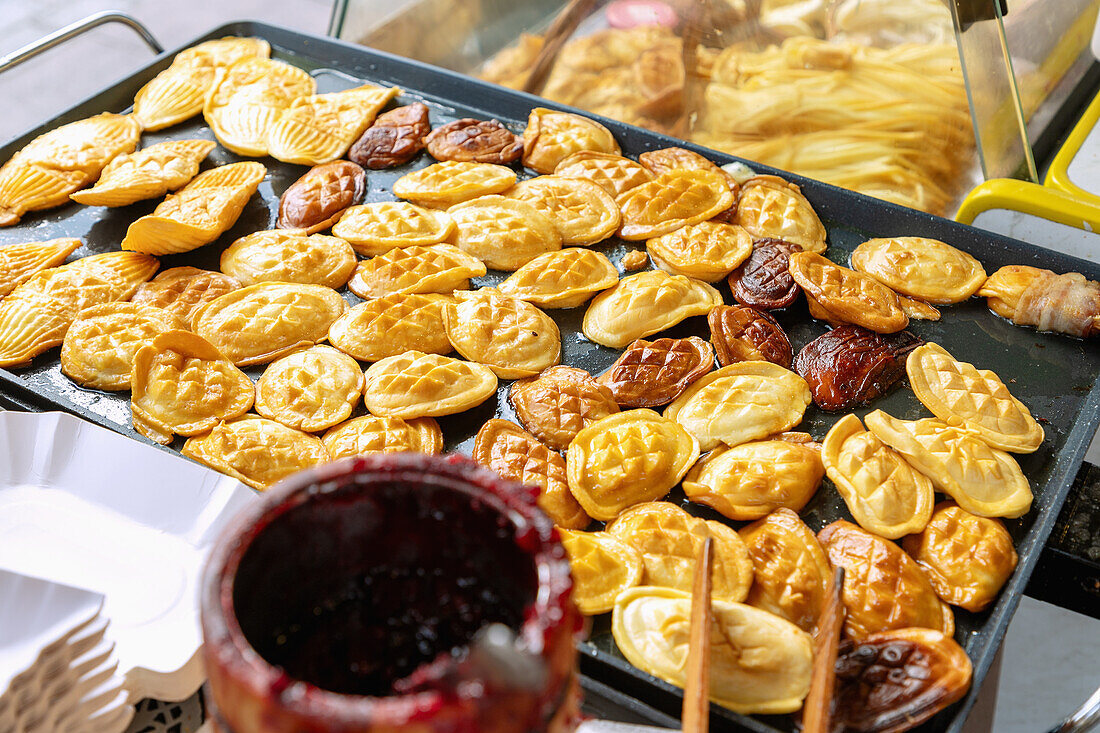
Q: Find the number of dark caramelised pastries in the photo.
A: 8